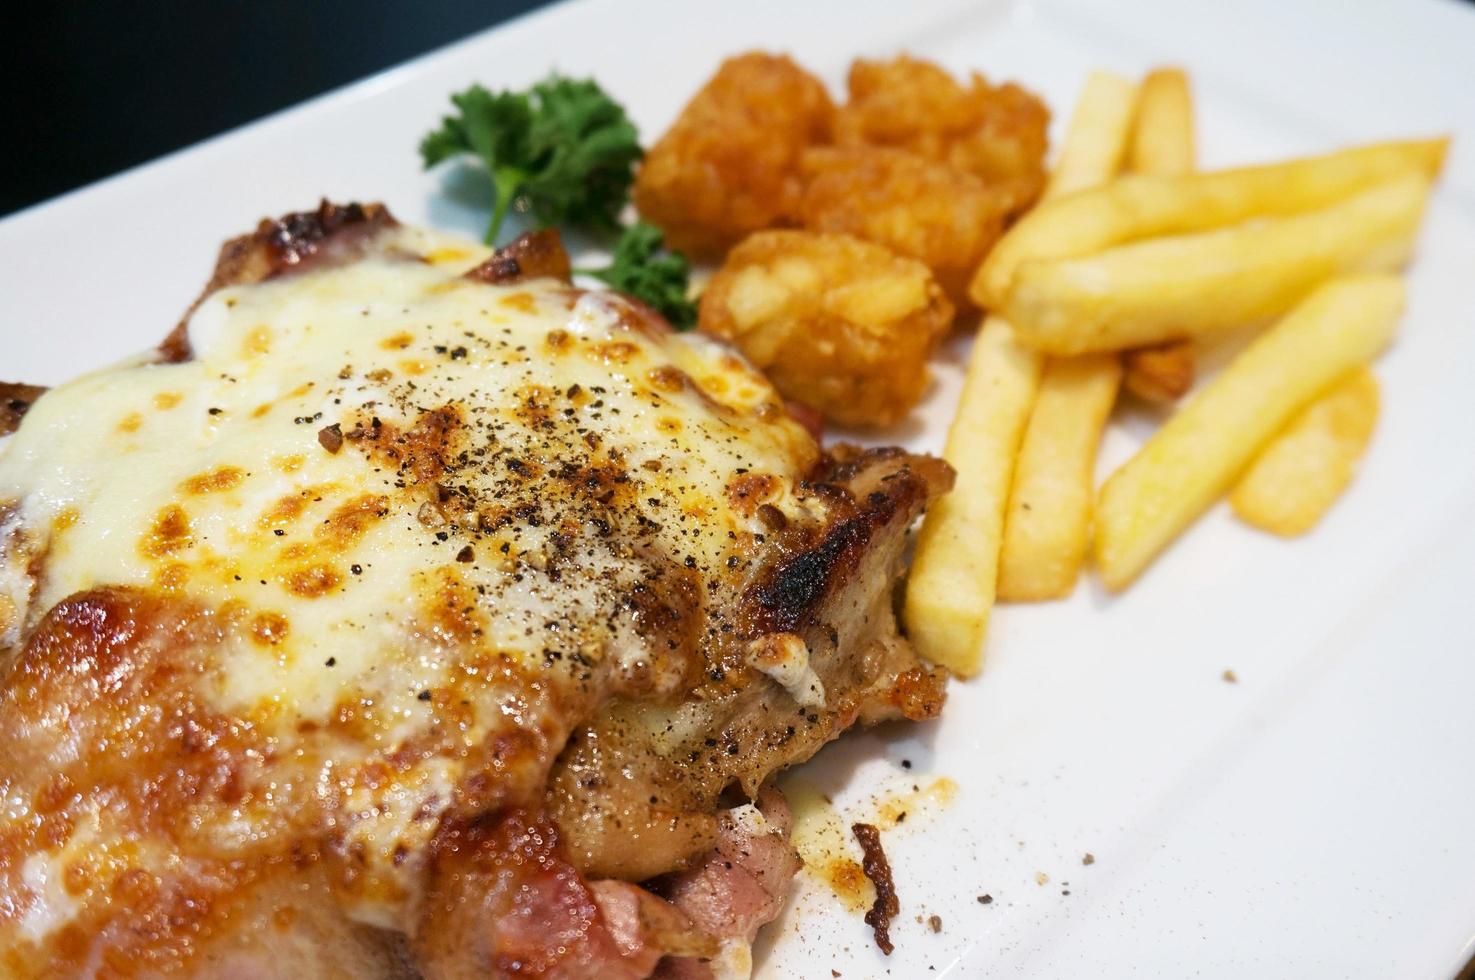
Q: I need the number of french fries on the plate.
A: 8